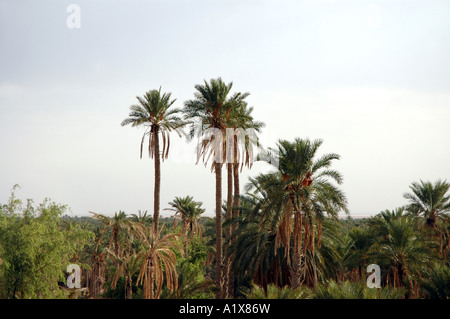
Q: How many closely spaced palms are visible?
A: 3